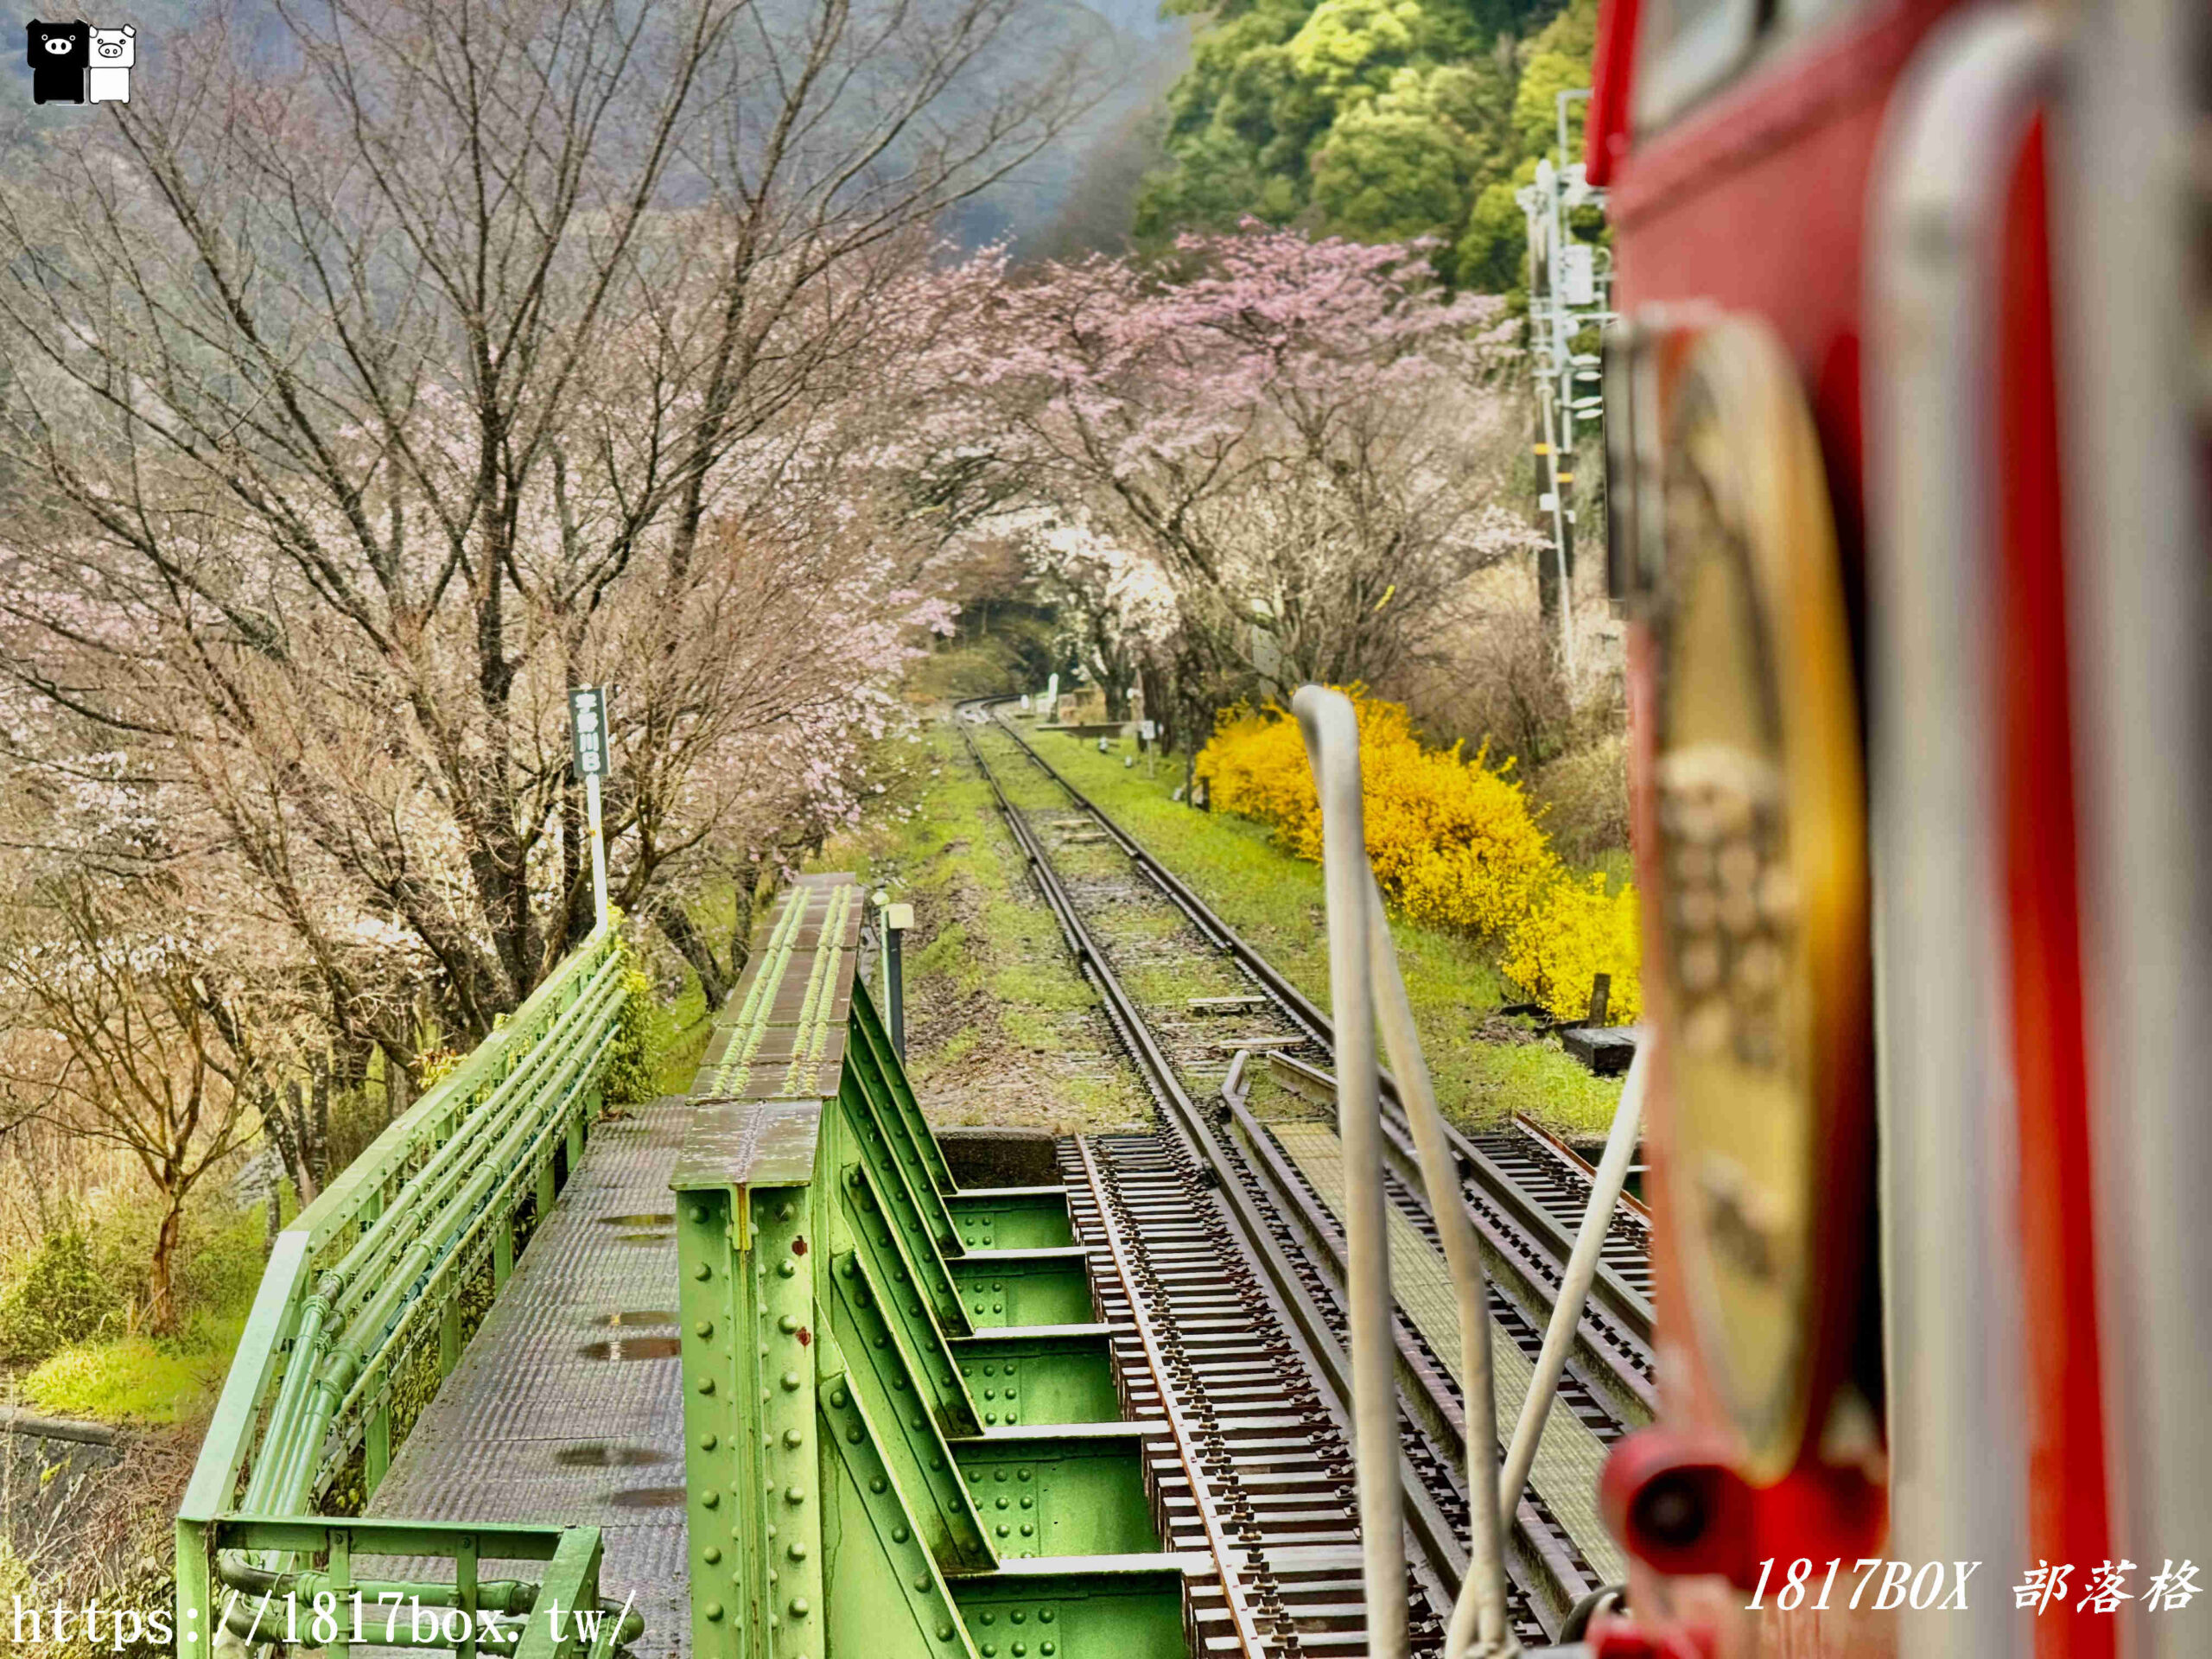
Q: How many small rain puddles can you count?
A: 6